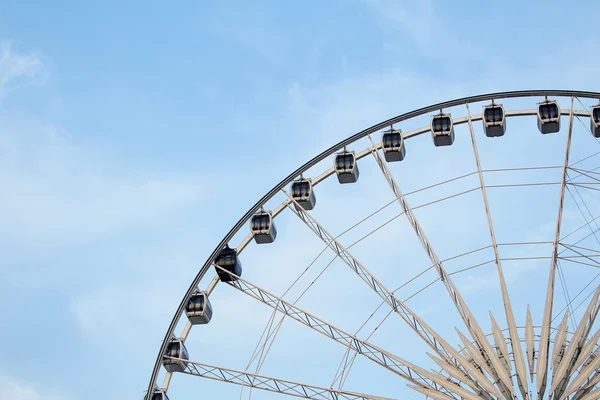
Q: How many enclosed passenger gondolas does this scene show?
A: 12